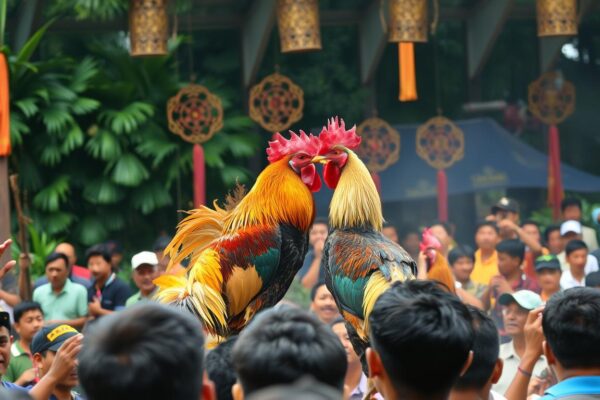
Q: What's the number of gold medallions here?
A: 5